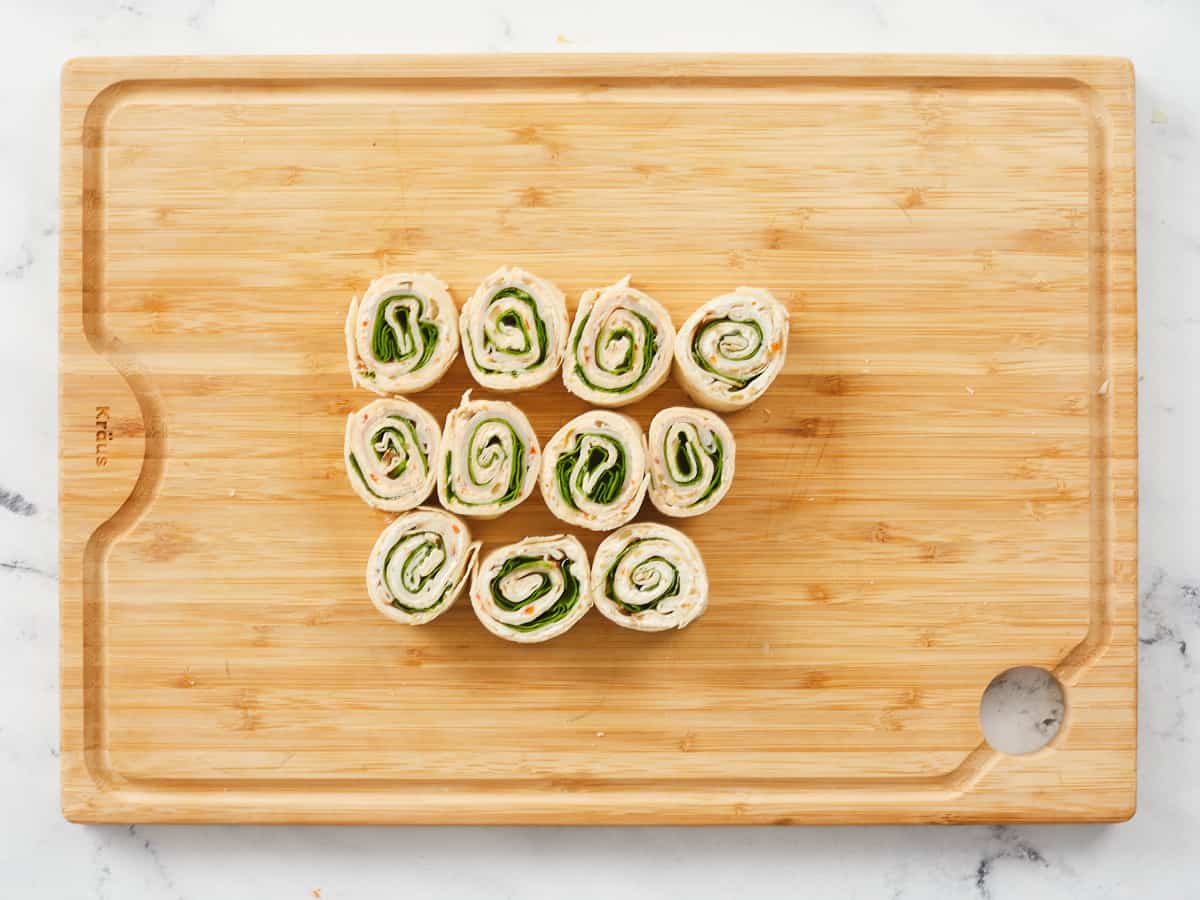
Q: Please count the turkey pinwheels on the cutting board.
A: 11